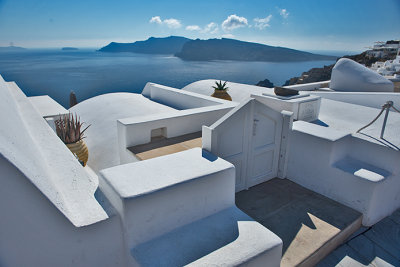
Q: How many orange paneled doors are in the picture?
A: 0